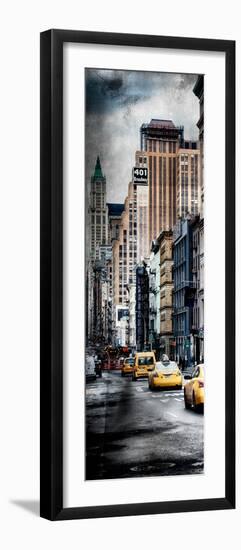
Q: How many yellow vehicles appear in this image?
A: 4